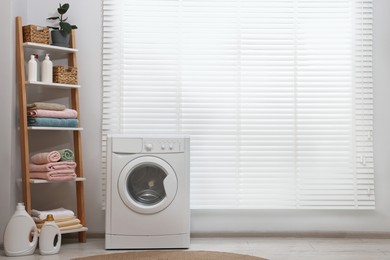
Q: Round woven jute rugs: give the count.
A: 1